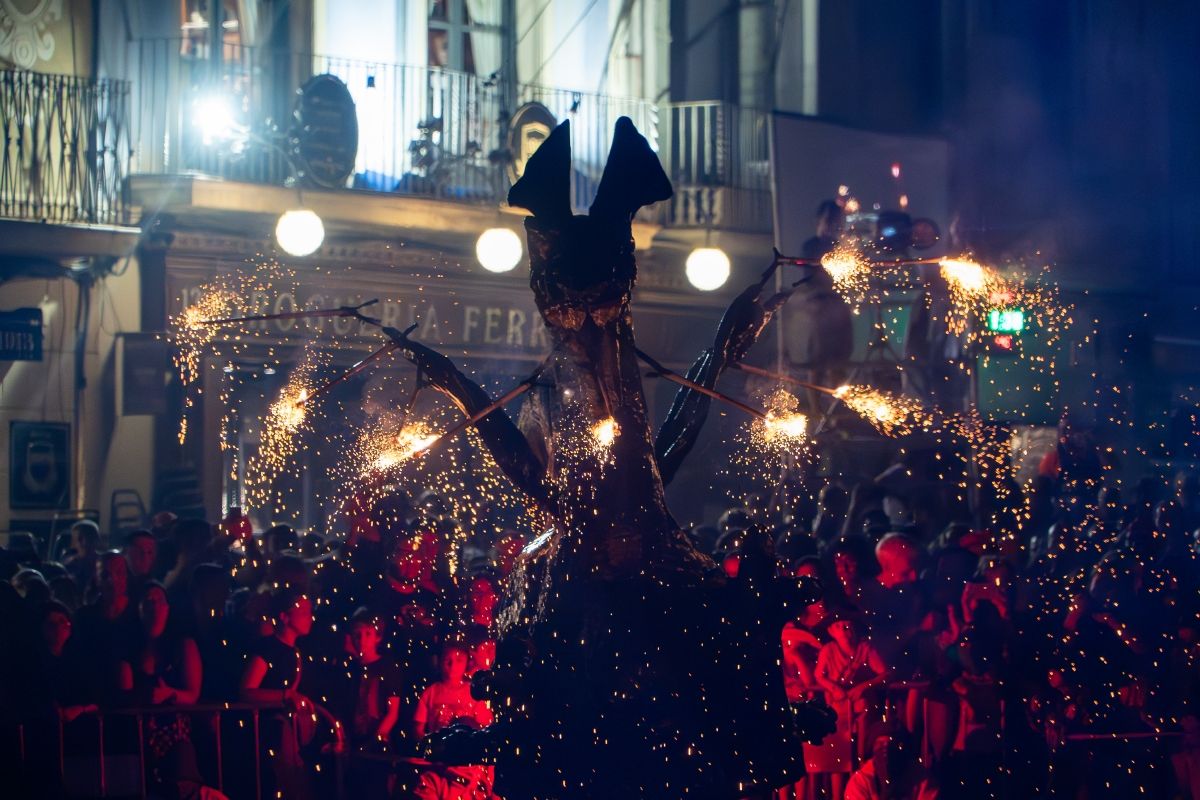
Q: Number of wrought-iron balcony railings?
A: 3